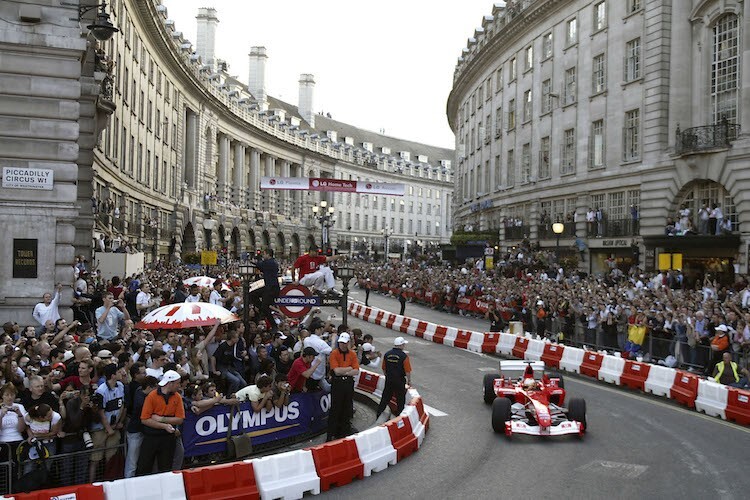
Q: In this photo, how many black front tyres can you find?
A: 2